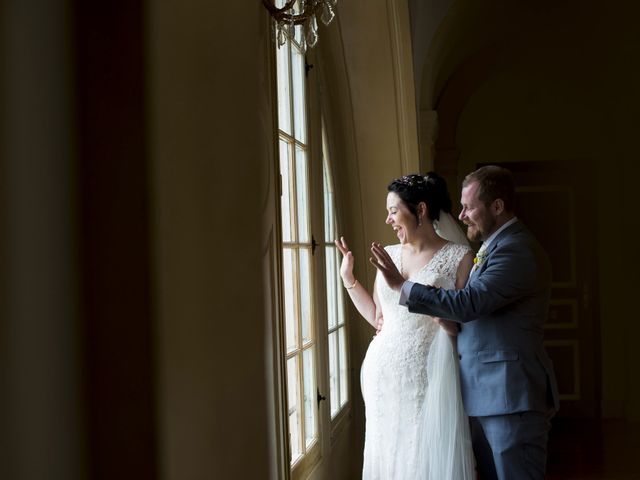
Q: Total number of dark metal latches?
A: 3